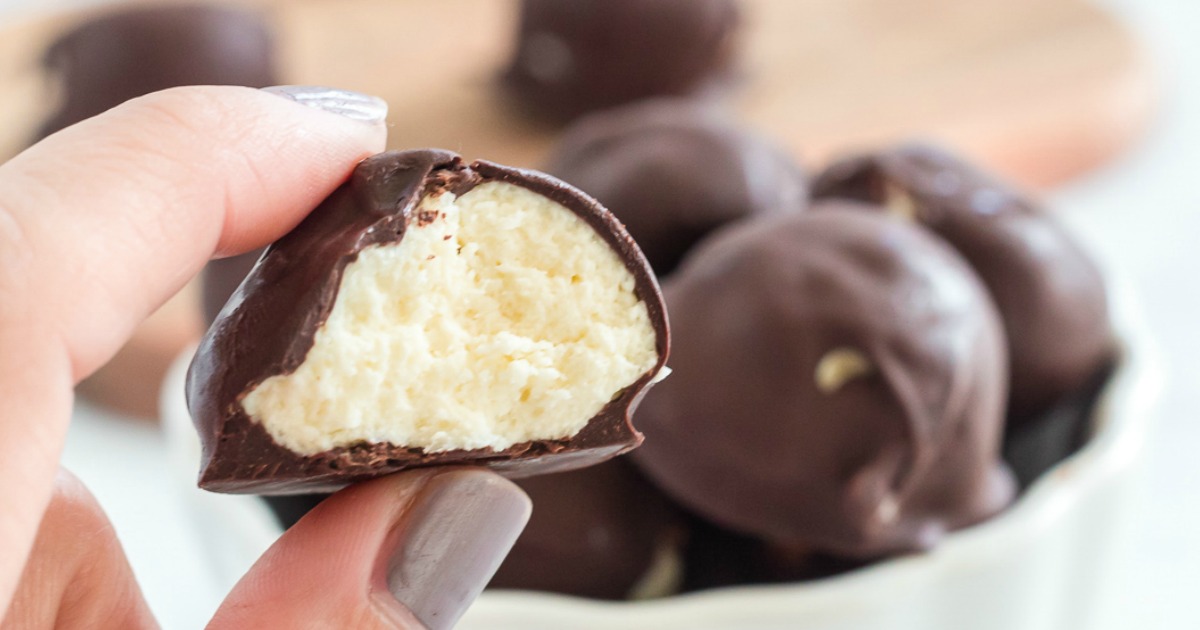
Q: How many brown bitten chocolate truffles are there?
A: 1